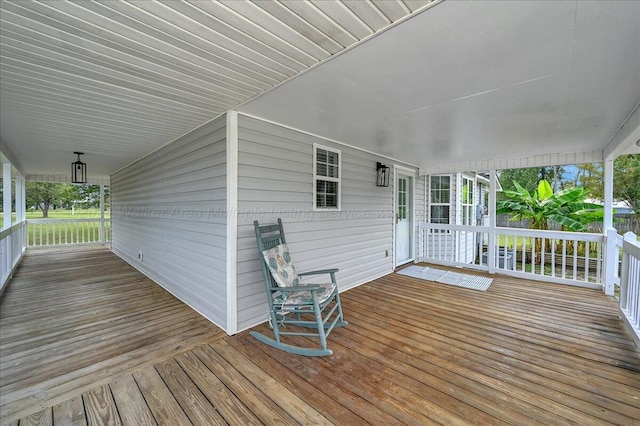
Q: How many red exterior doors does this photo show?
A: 0